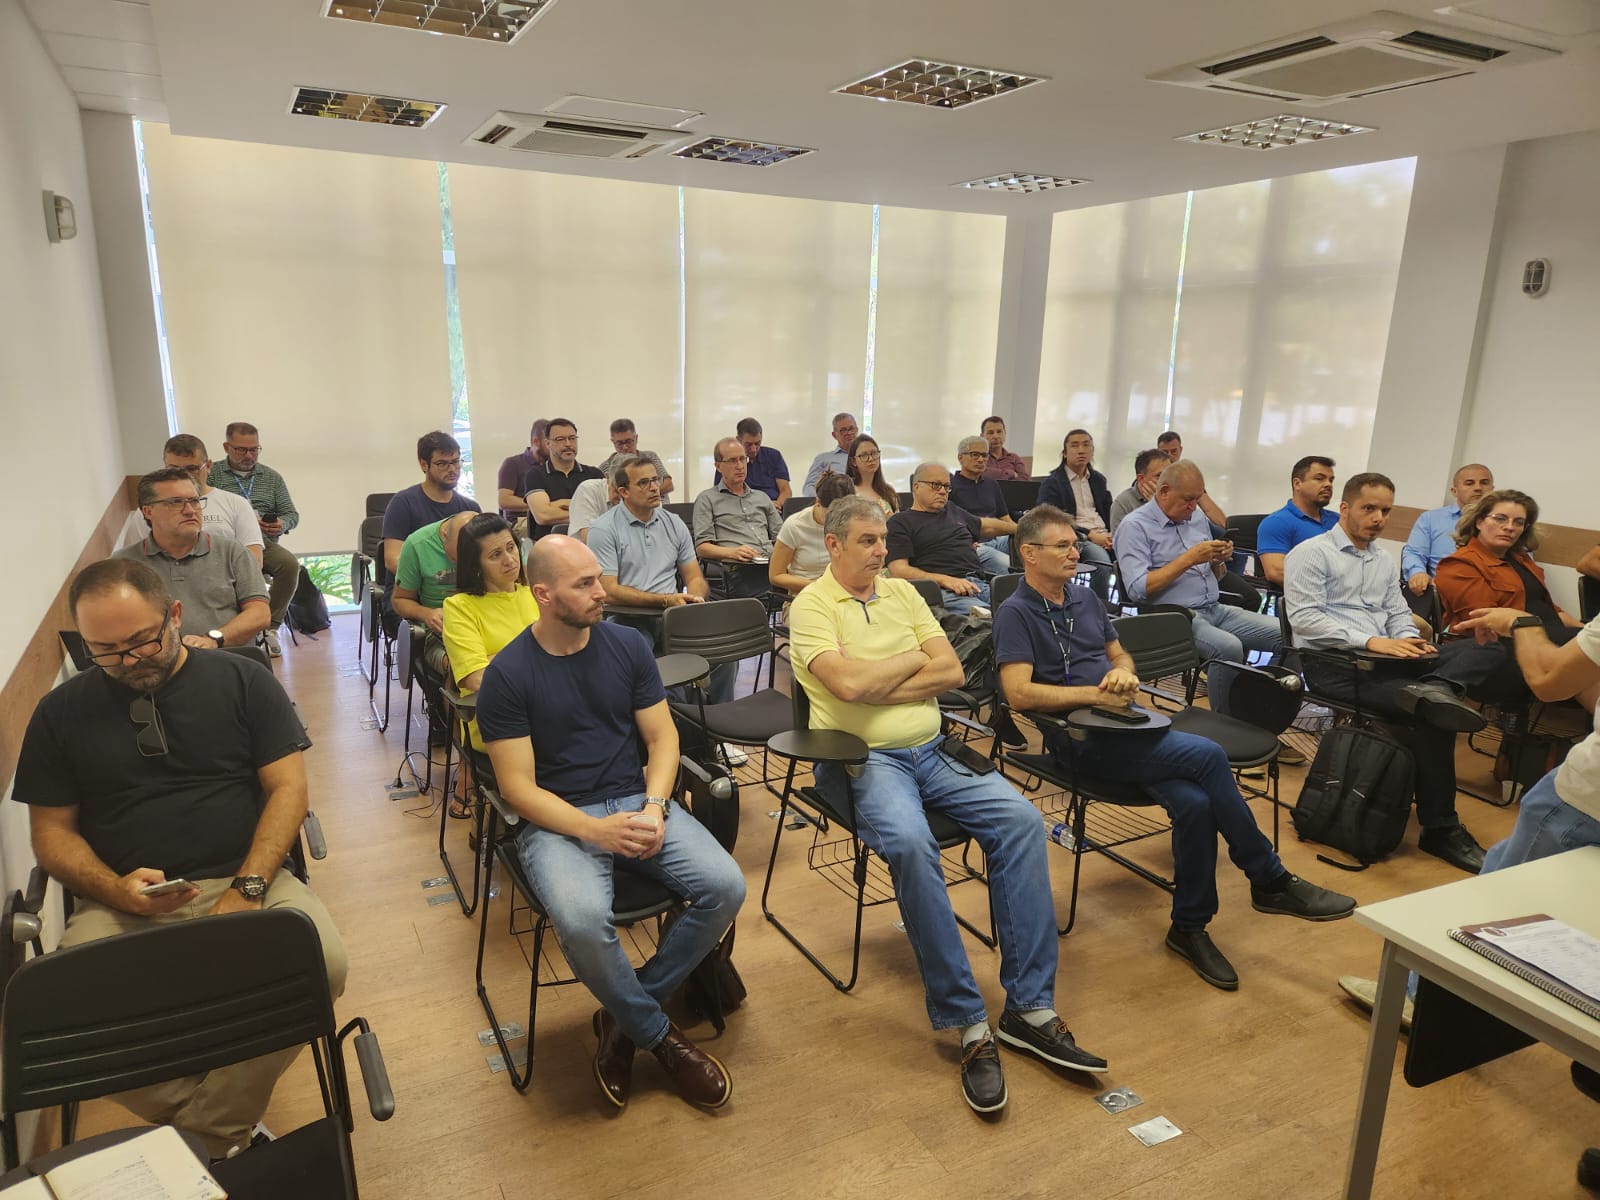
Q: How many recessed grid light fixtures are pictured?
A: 6